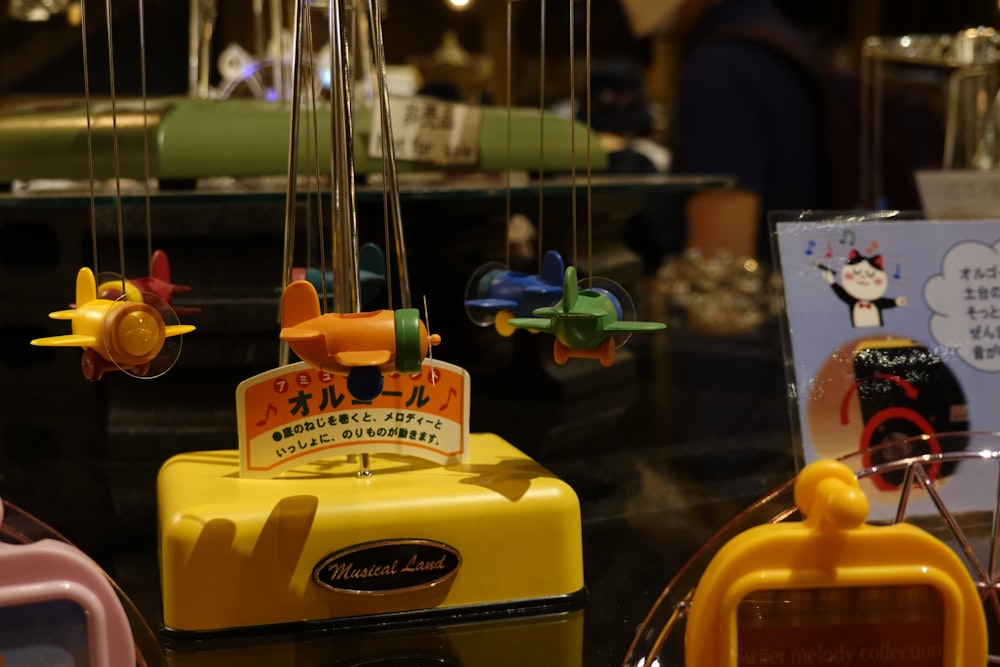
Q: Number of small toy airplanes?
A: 6